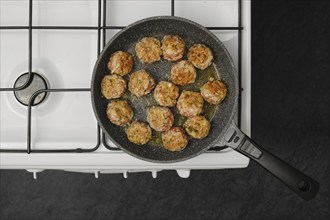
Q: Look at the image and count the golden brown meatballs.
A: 15